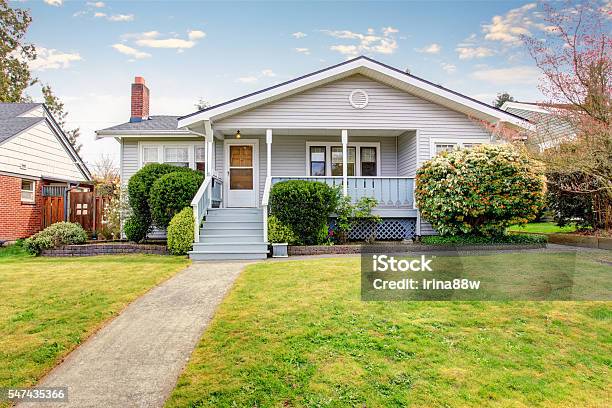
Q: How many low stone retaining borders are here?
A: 2